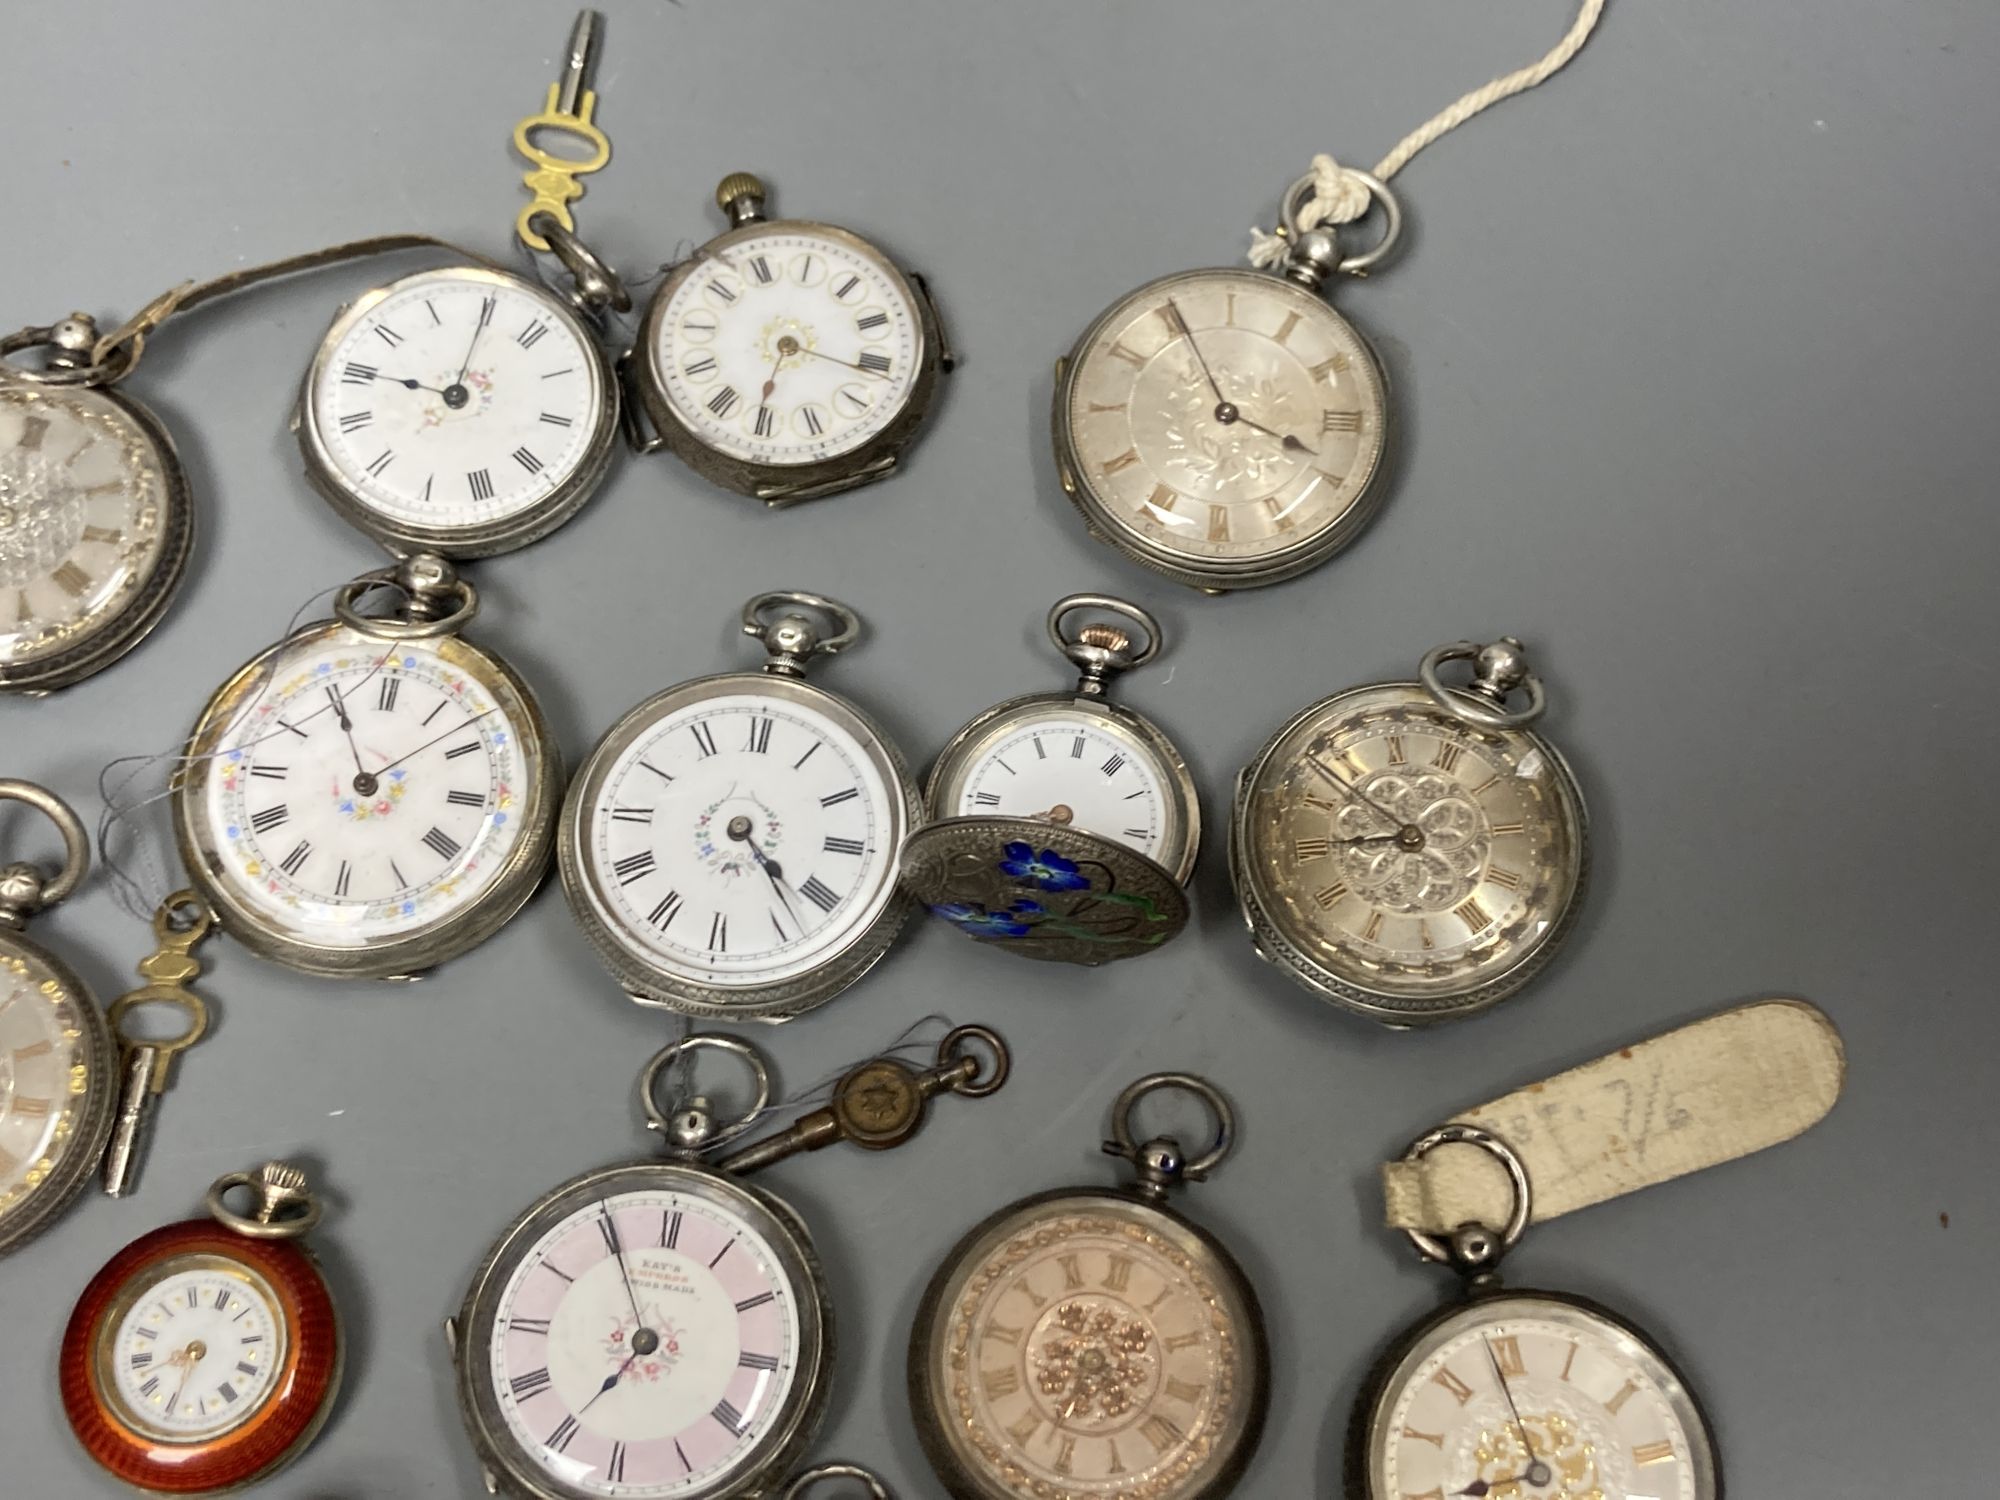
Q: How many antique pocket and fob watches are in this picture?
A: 13